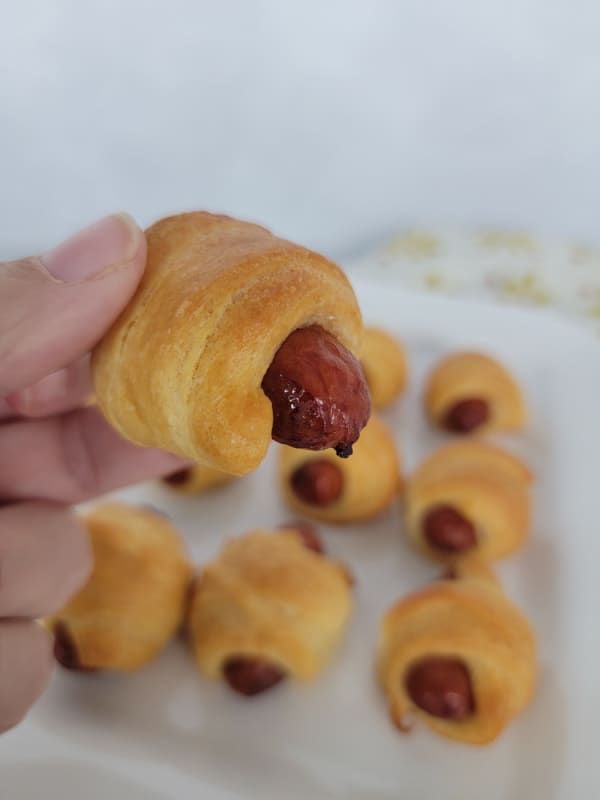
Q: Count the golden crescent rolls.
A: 9